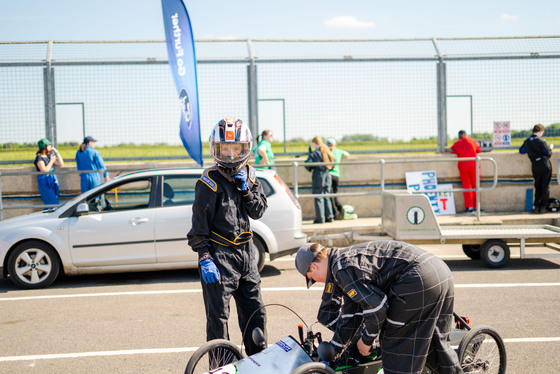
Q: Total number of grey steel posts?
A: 3